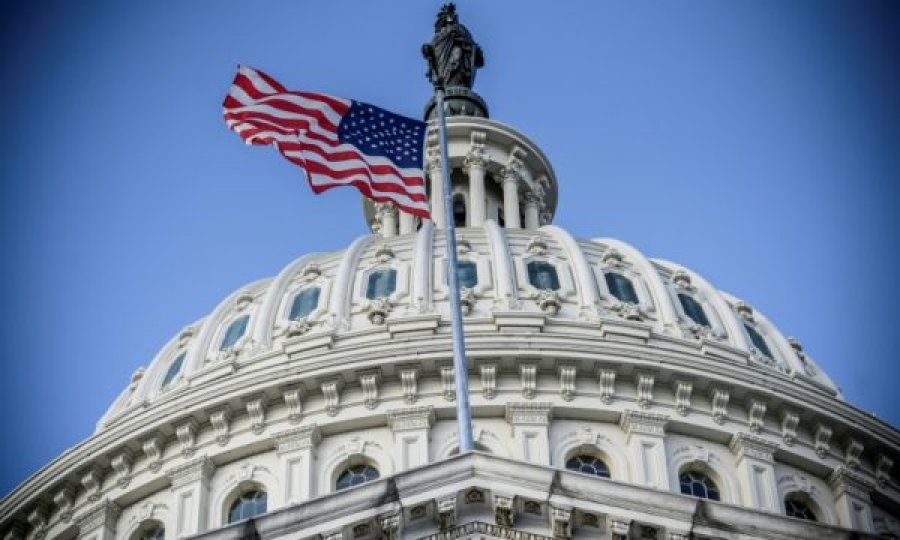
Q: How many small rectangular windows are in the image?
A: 9